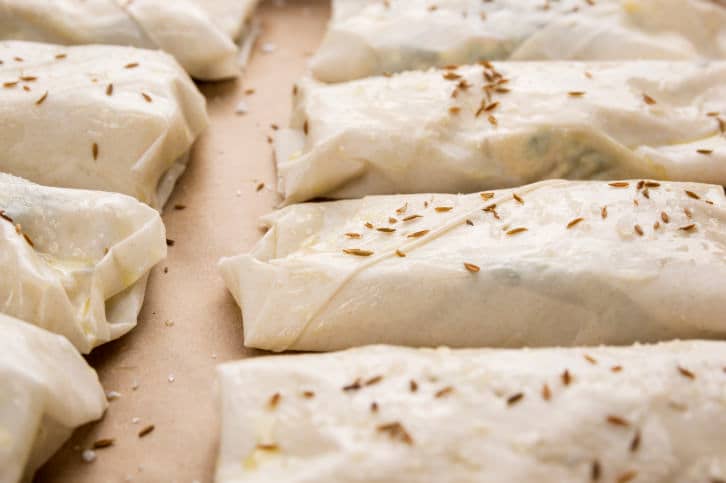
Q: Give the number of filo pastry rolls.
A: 8